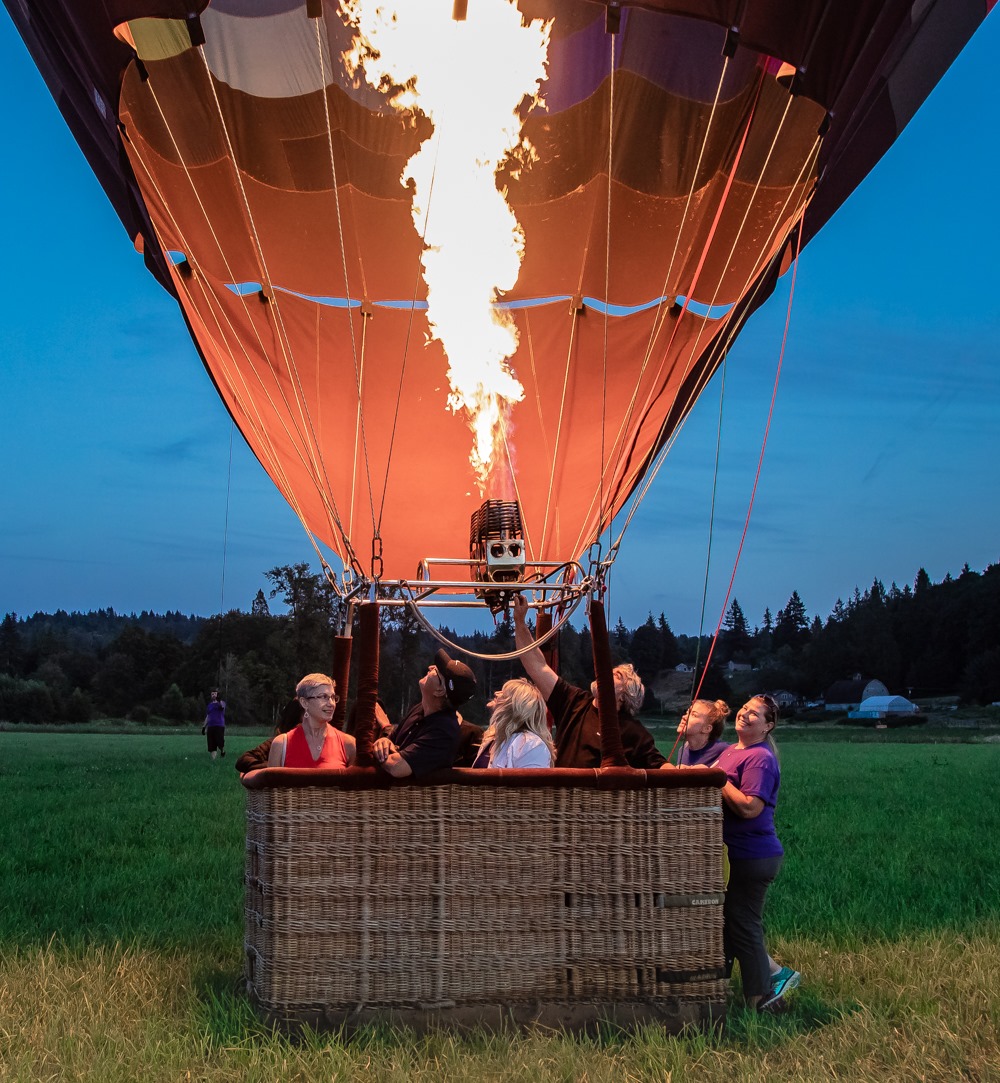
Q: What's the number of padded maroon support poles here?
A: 4